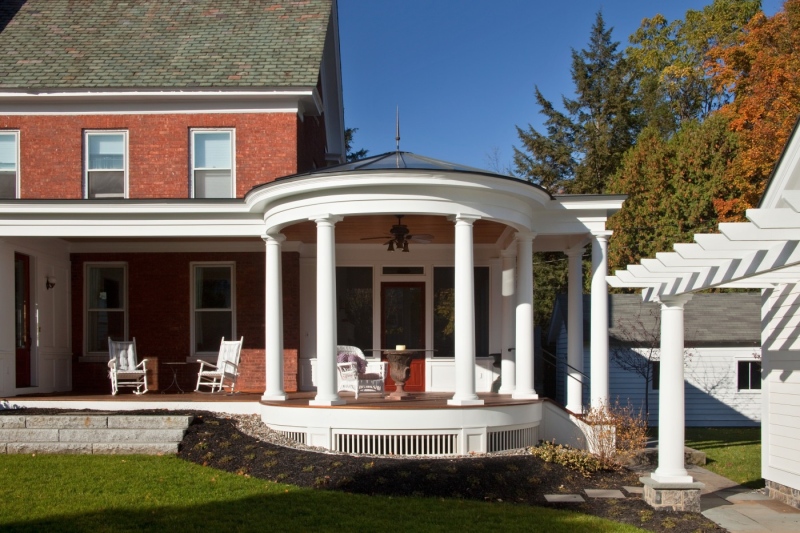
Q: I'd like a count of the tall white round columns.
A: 8